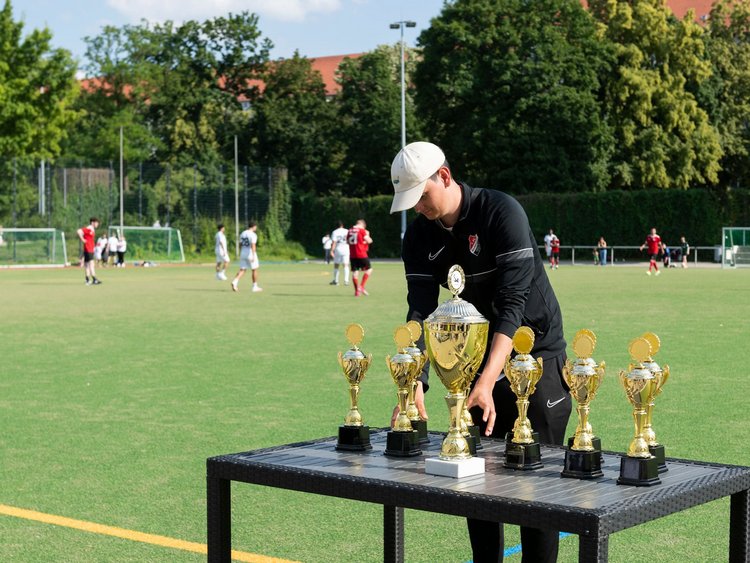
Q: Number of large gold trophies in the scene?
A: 1